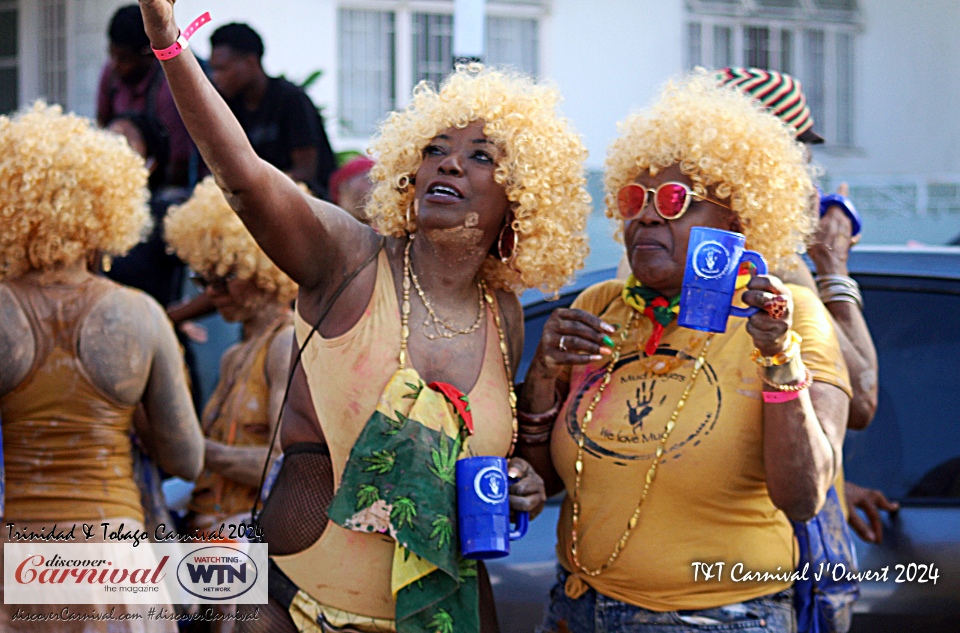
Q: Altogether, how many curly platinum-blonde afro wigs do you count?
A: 4